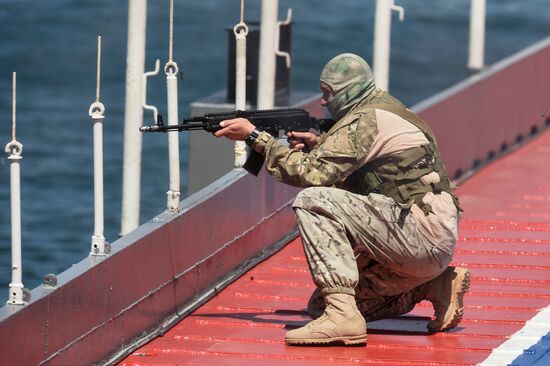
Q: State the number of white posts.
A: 8